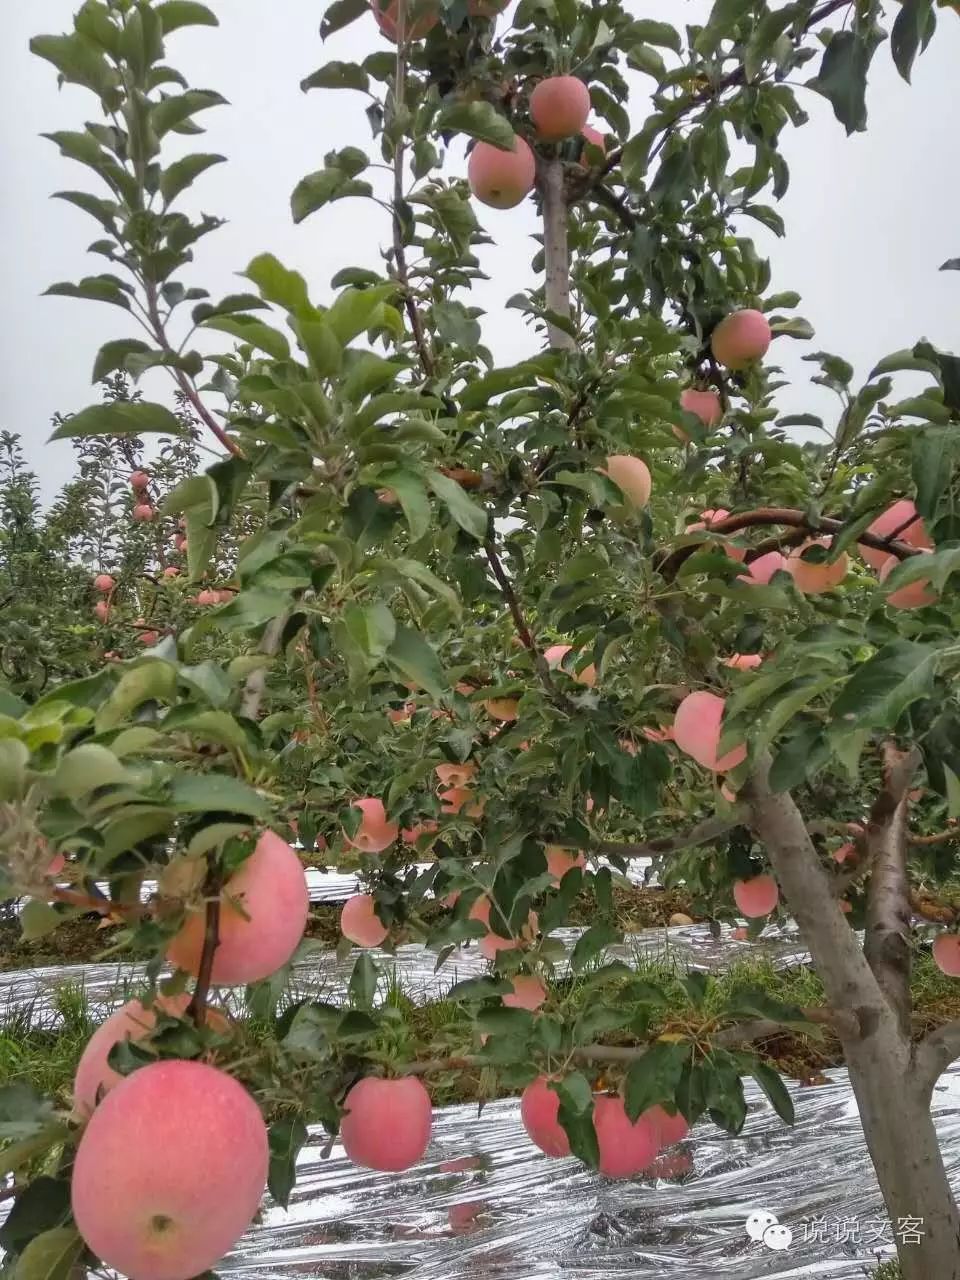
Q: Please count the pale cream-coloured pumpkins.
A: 0